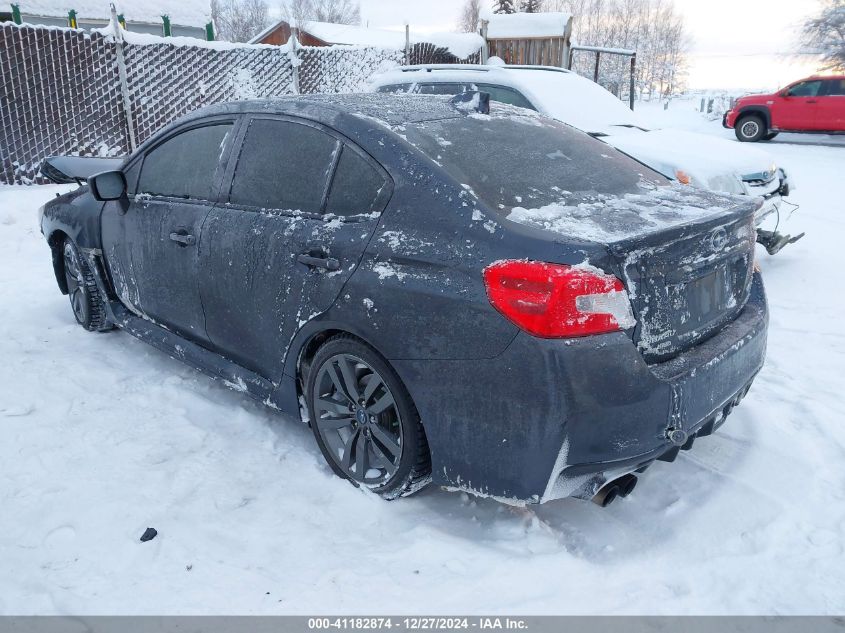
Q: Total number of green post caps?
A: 5